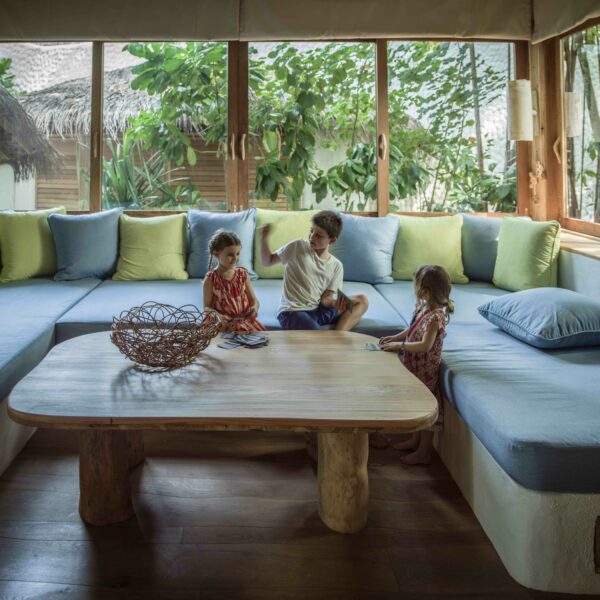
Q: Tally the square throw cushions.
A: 10